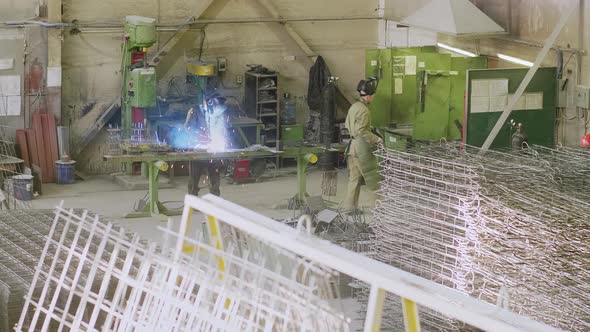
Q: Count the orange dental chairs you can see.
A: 0